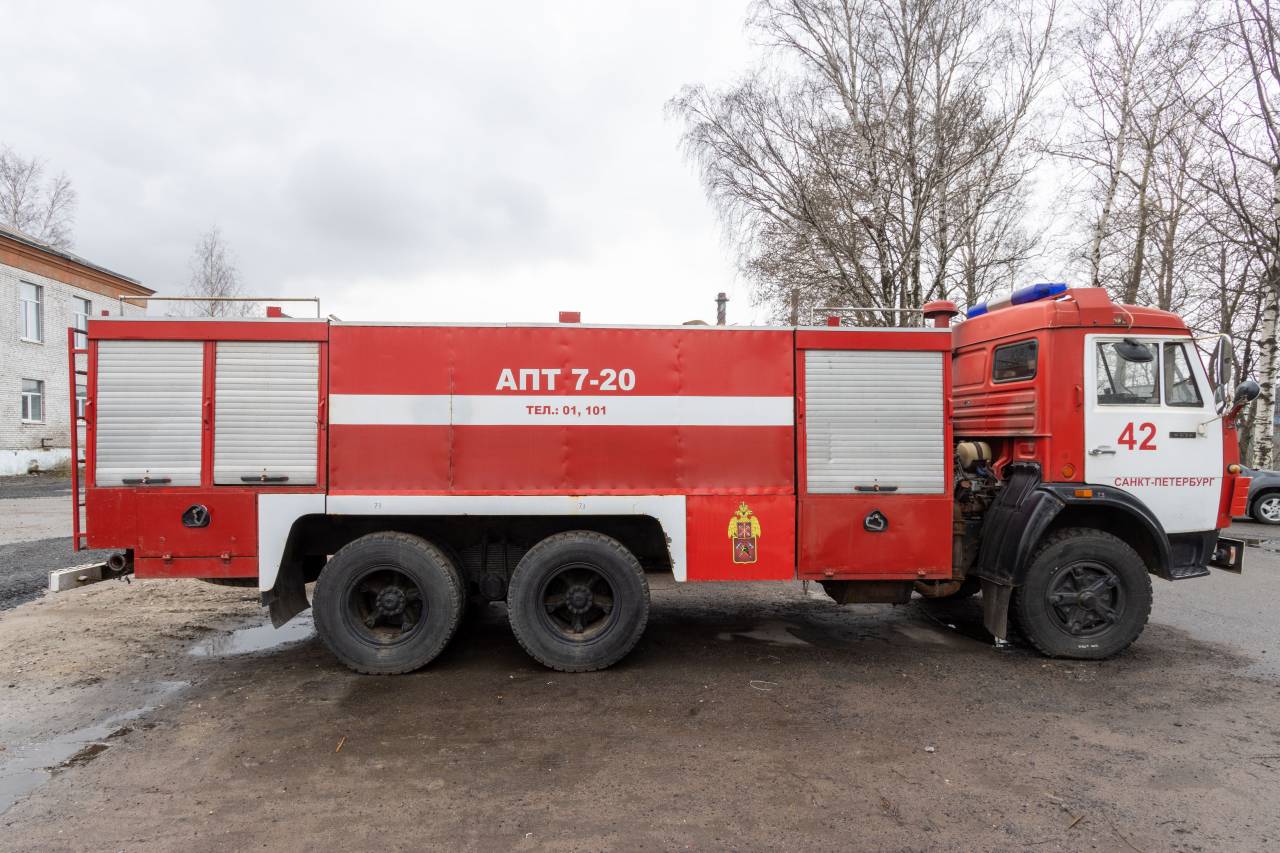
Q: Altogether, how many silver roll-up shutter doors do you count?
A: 3